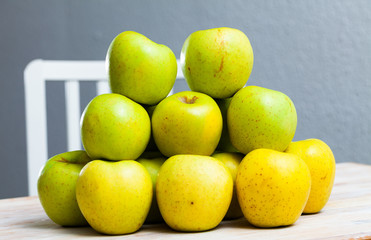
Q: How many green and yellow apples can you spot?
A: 14